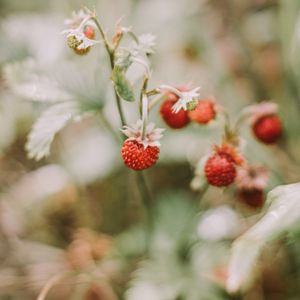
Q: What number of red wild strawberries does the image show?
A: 6